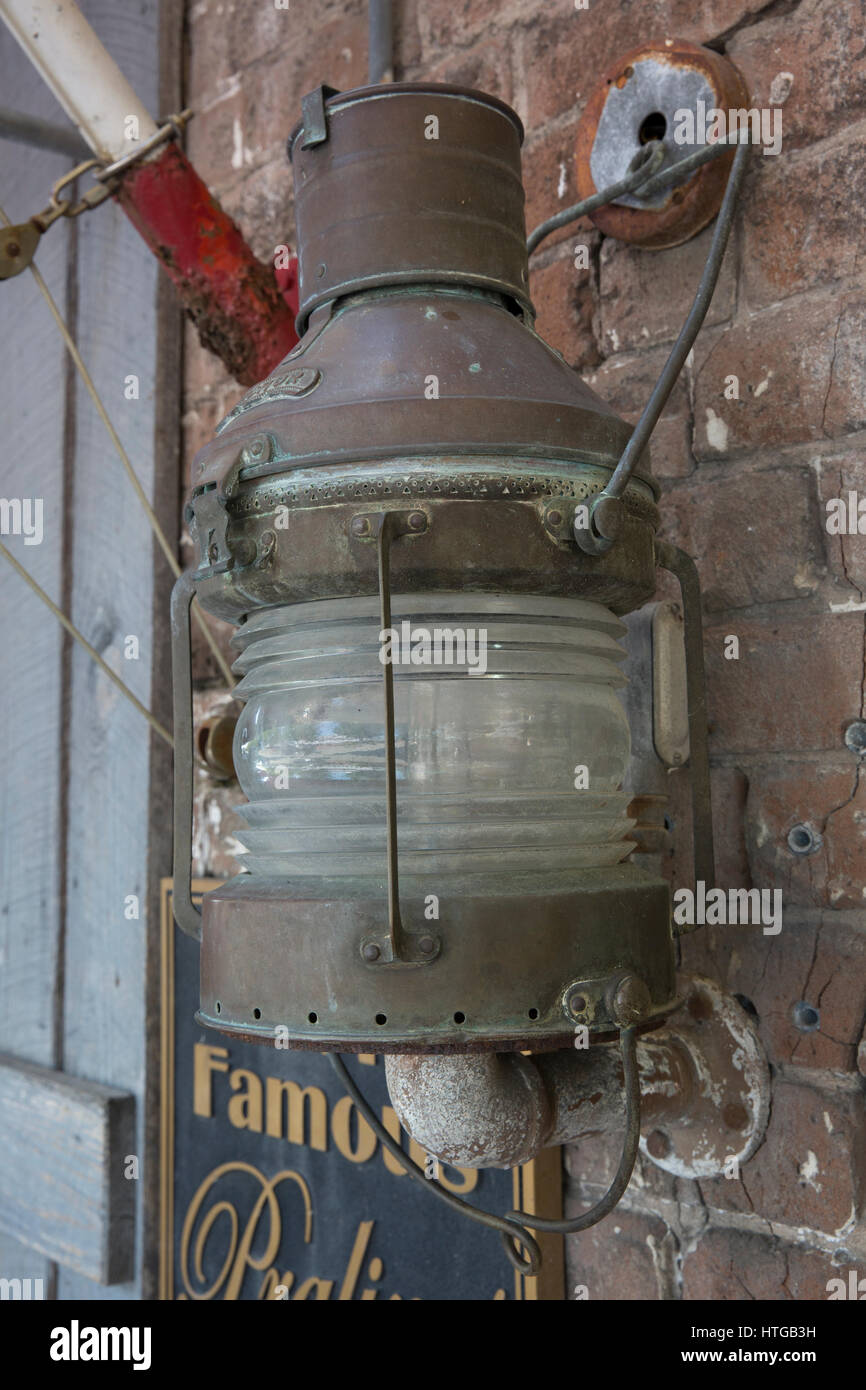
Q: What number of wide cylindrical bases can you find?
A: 1